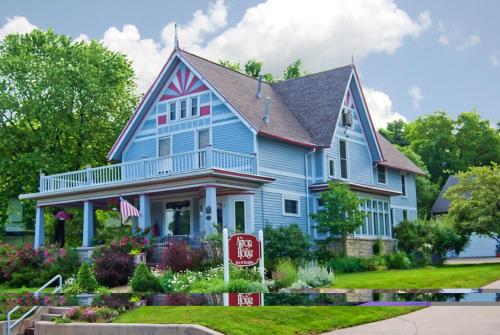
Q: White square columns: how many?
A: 4